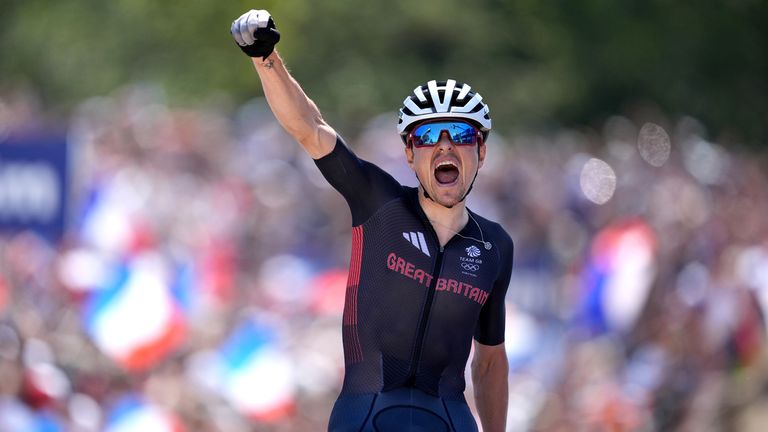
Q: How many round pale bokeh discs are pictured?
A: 2